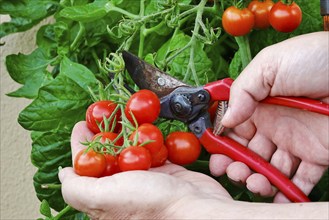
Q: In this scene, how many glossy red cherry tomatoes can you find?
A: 12